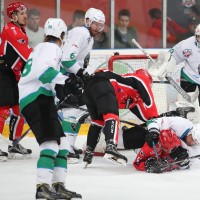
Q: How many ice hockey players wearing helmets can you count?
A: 7